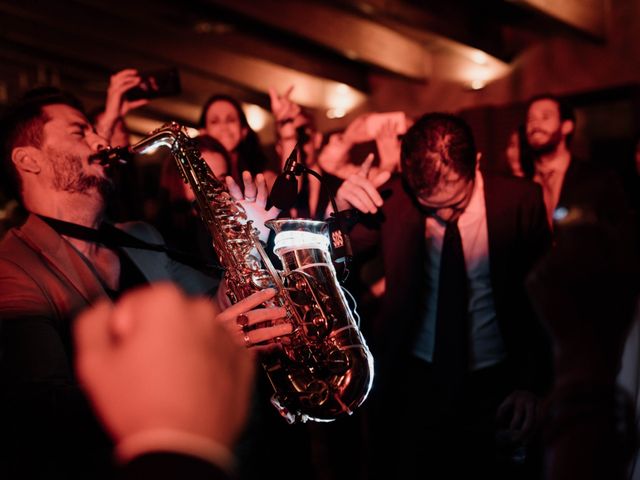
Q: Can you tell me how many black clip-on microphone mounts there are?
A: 1